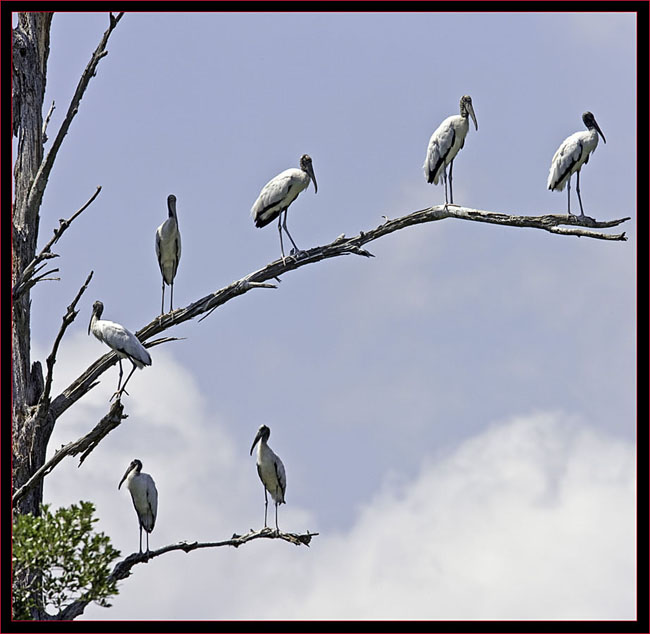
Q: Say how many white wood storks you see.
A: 7